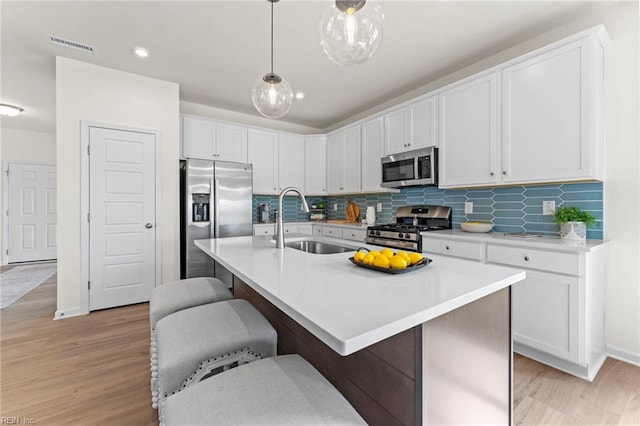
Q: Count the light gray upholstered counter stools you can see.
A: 3